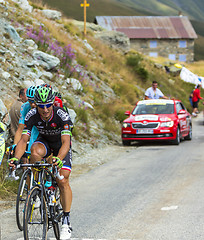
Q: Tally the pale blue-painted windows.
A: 5